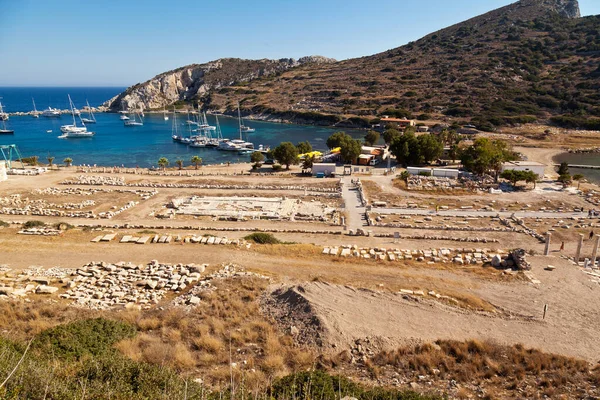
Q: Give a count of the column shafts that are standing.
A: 3